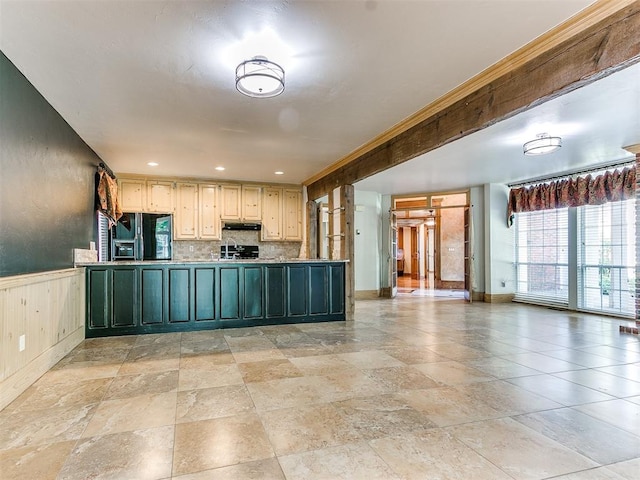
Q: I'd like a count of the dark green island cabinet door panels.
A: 11